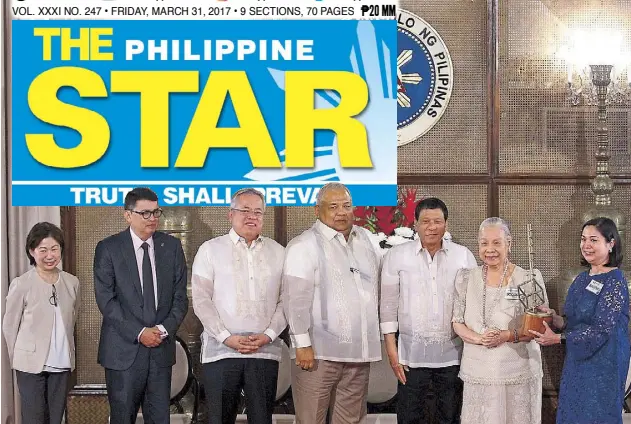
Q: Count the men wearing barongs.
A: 3